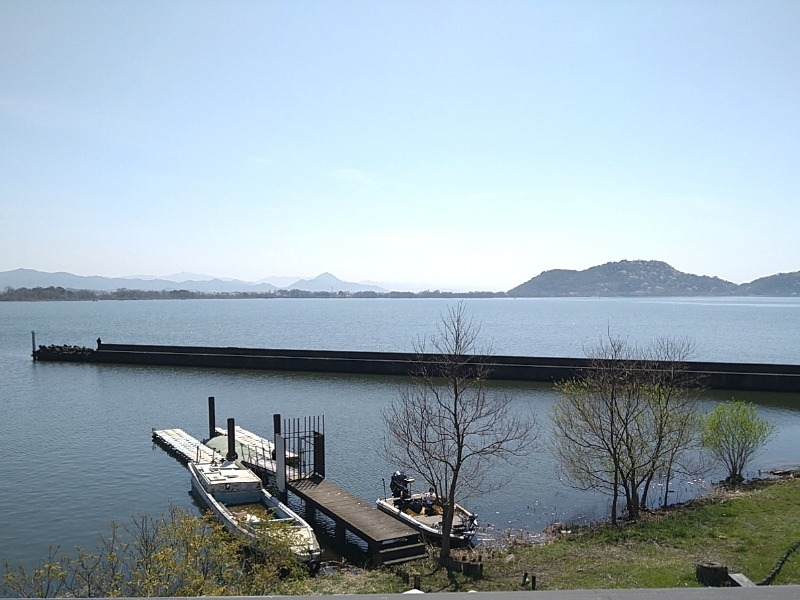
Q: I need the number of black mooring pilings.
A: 3